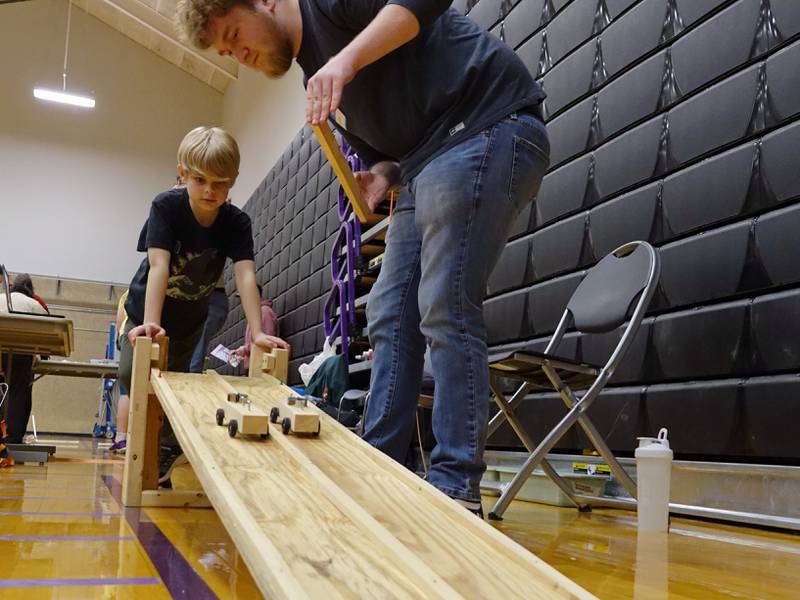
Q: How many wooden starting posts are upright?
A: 2